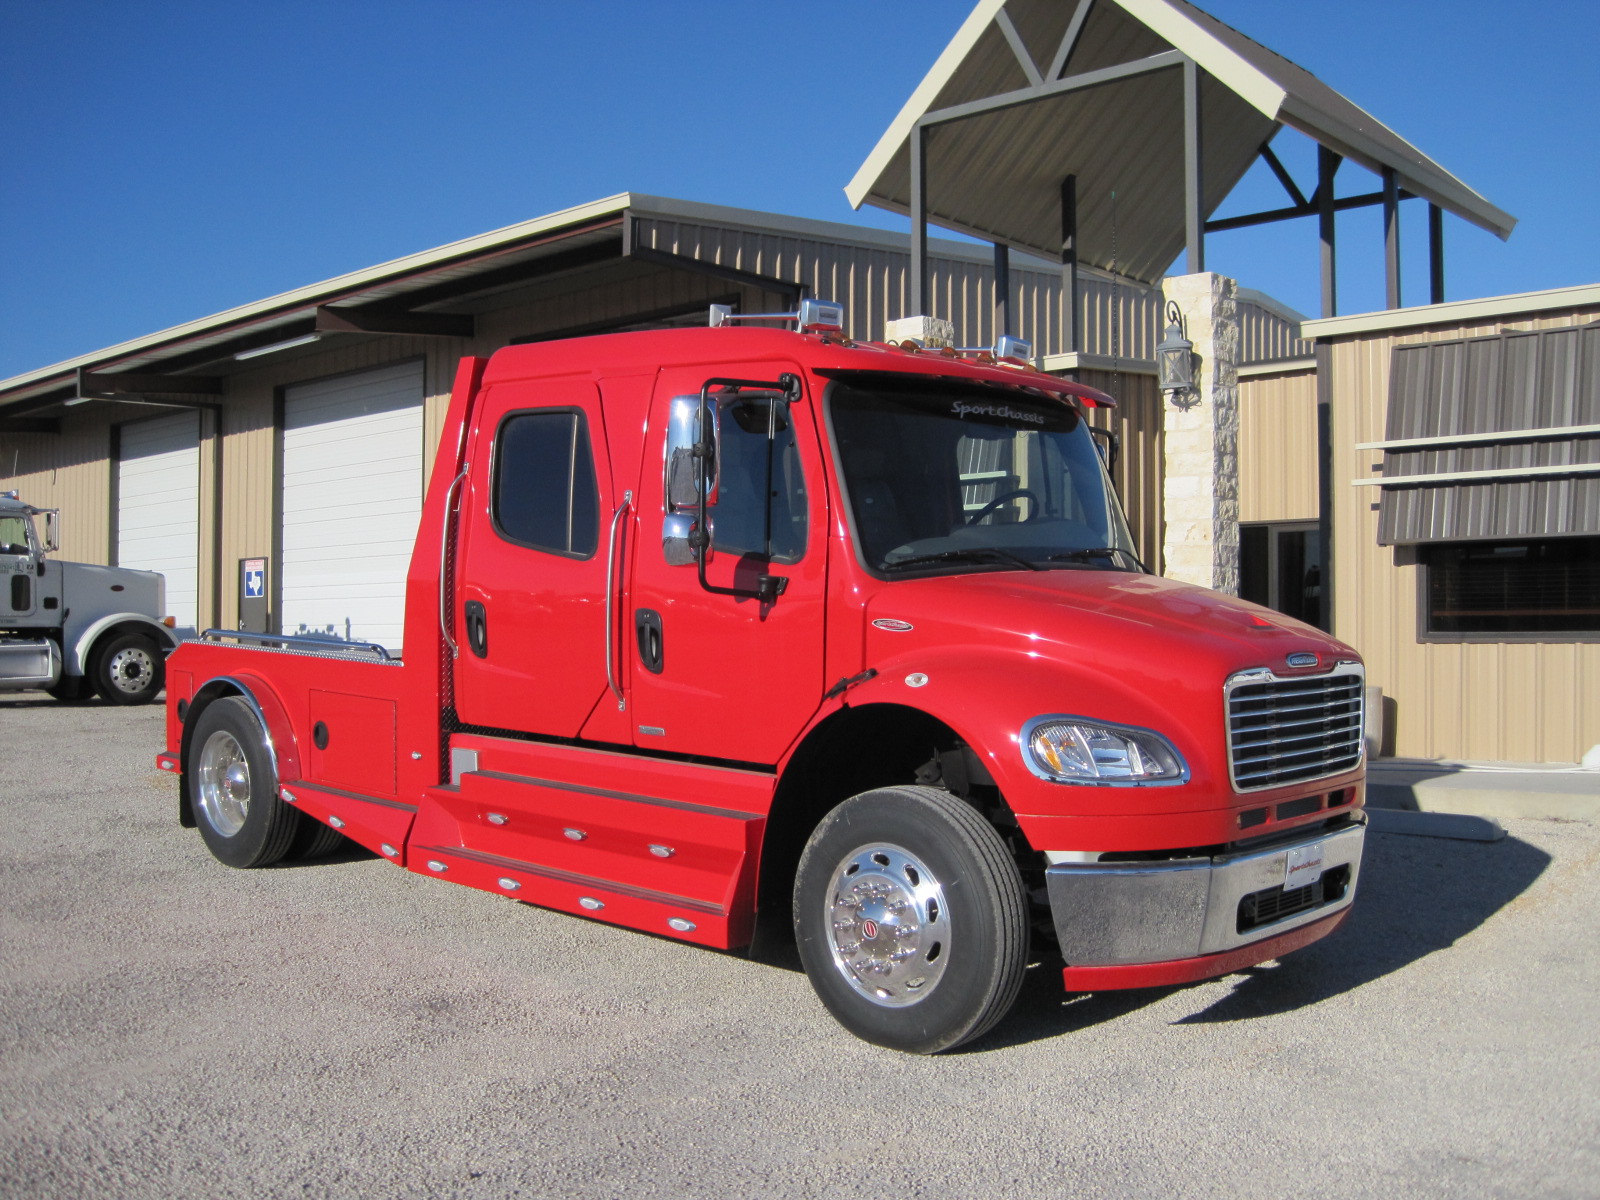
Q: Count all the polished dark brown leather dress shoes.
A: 0